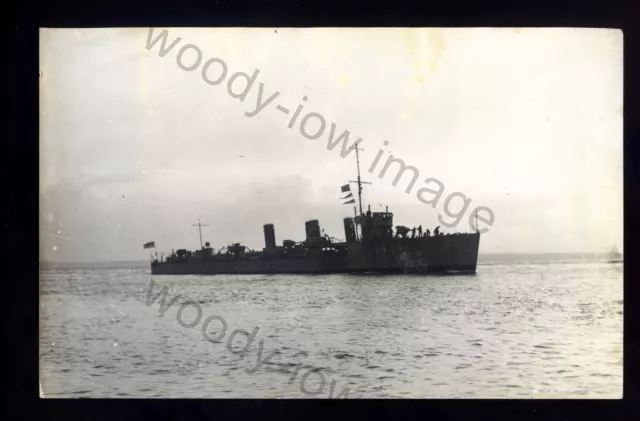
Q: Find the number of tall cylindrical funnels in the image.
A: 3